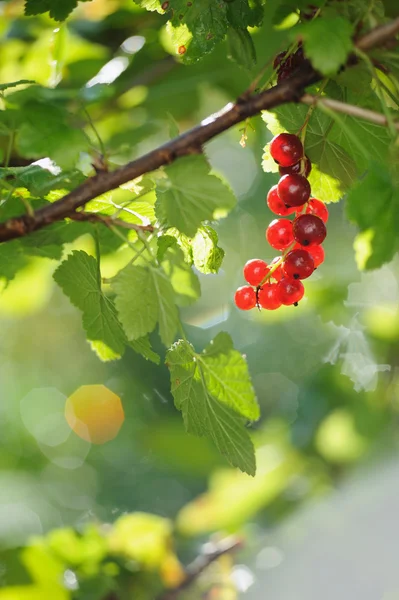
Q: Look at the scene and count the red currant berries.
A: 14